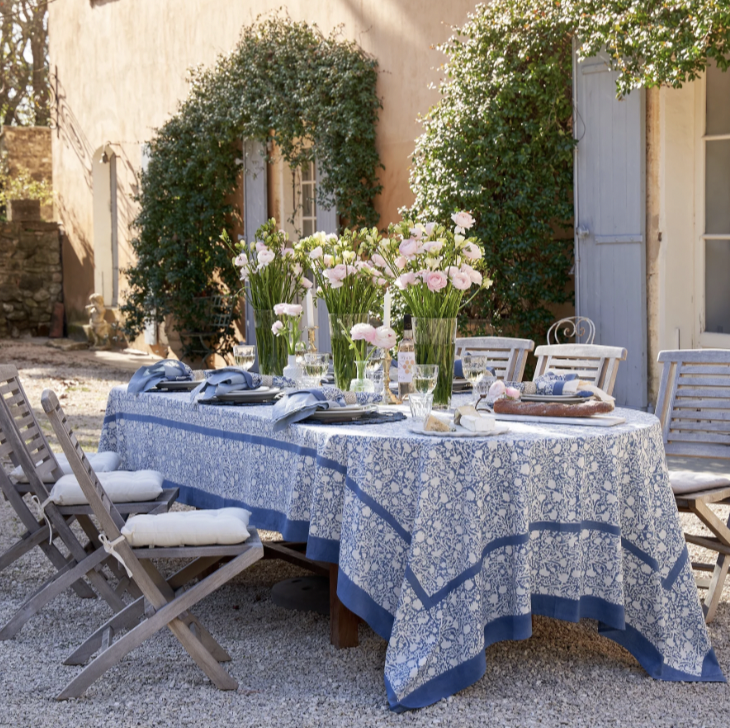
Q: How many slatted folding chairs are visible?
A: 6